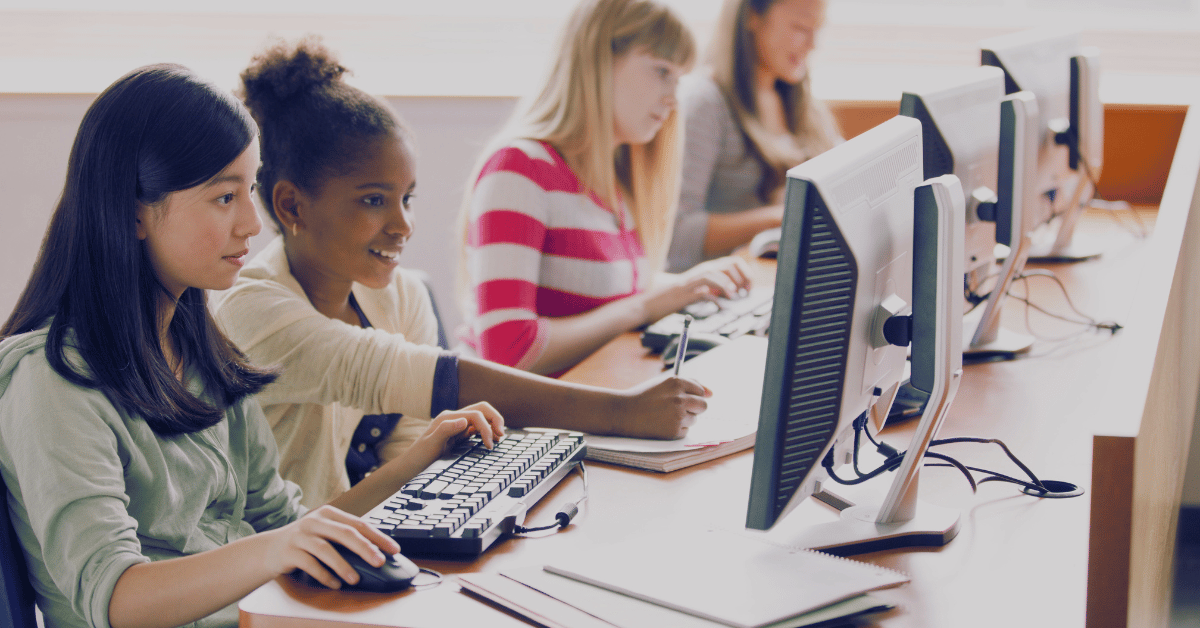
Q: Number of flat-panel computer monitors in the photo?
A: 3